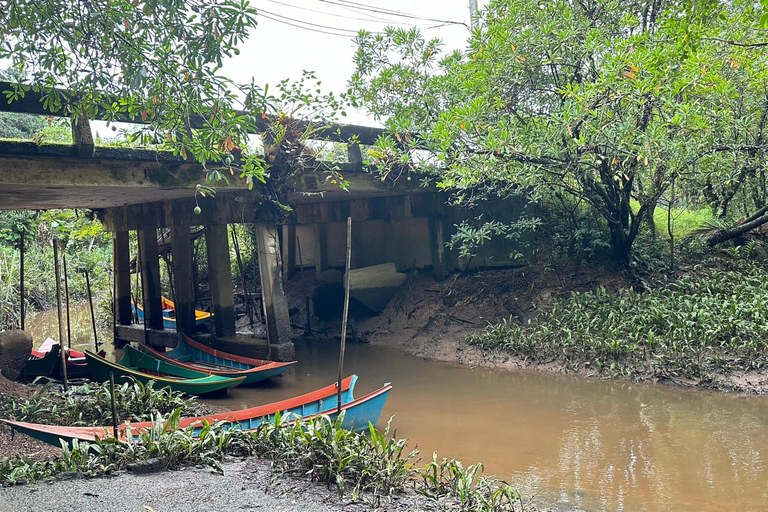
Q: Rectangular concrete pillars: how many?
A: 5